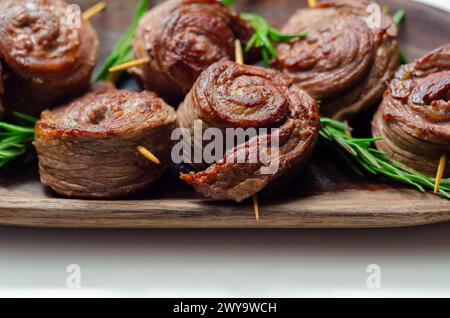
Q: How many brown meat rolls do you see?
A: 6